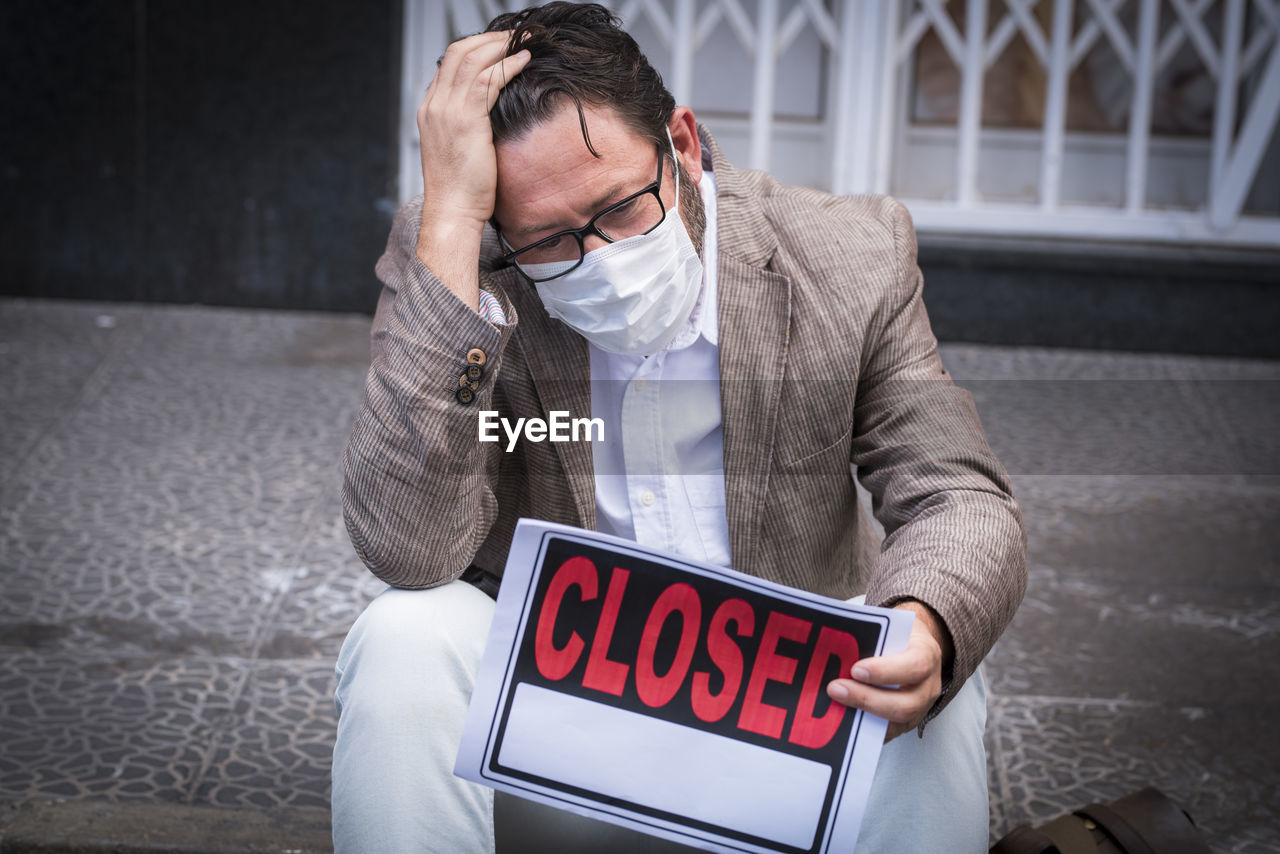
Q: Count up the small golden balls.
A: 0